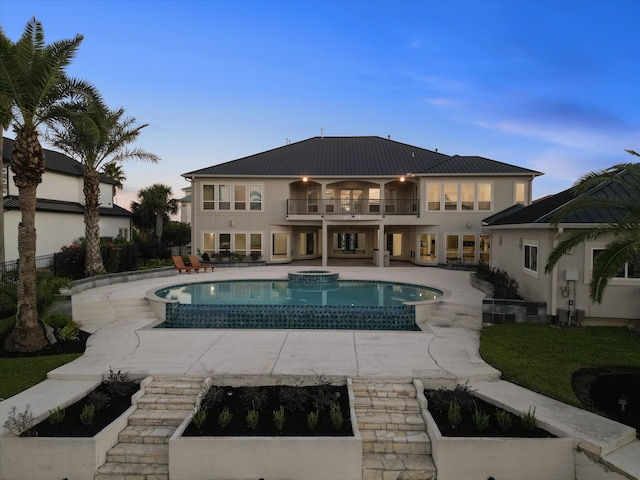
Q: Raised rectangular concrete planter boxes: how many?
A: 3